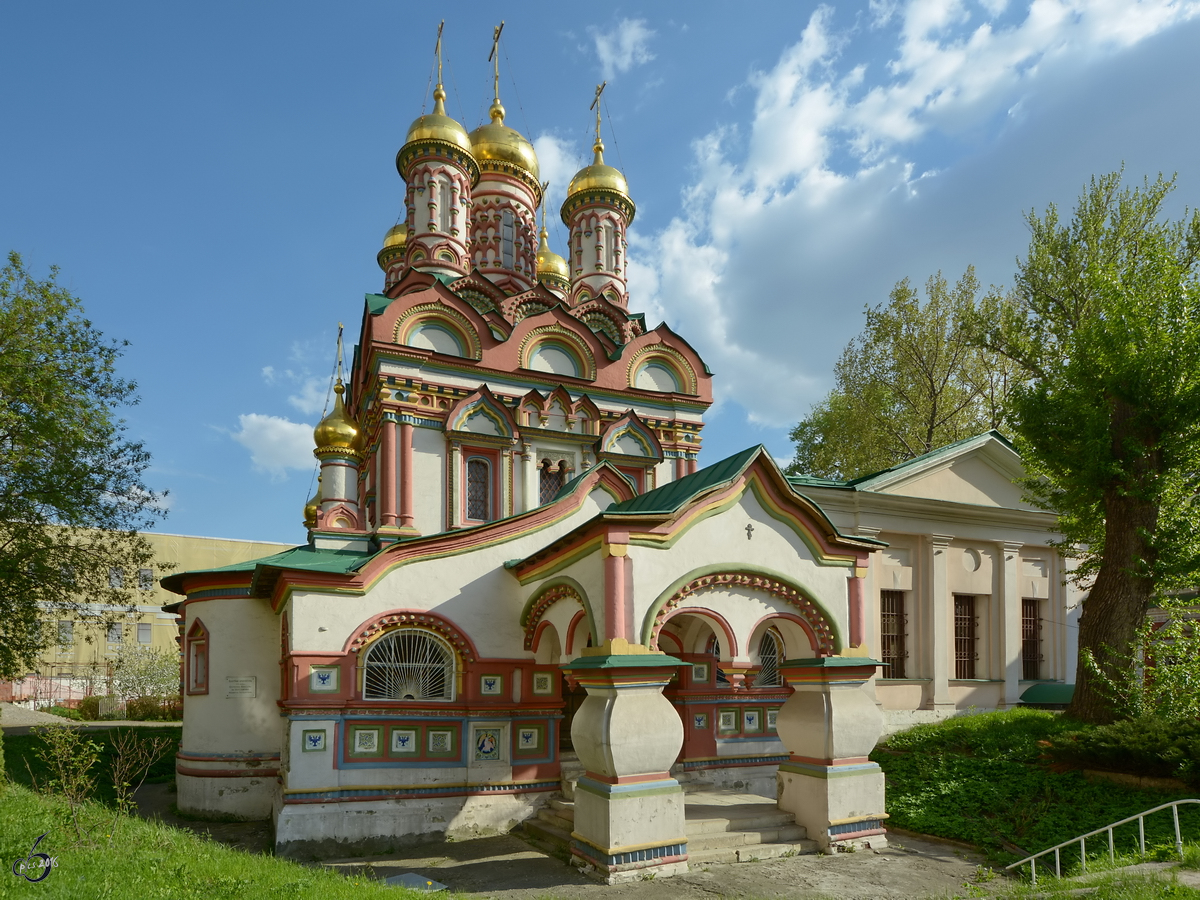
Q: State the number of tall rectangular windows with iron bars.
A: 3